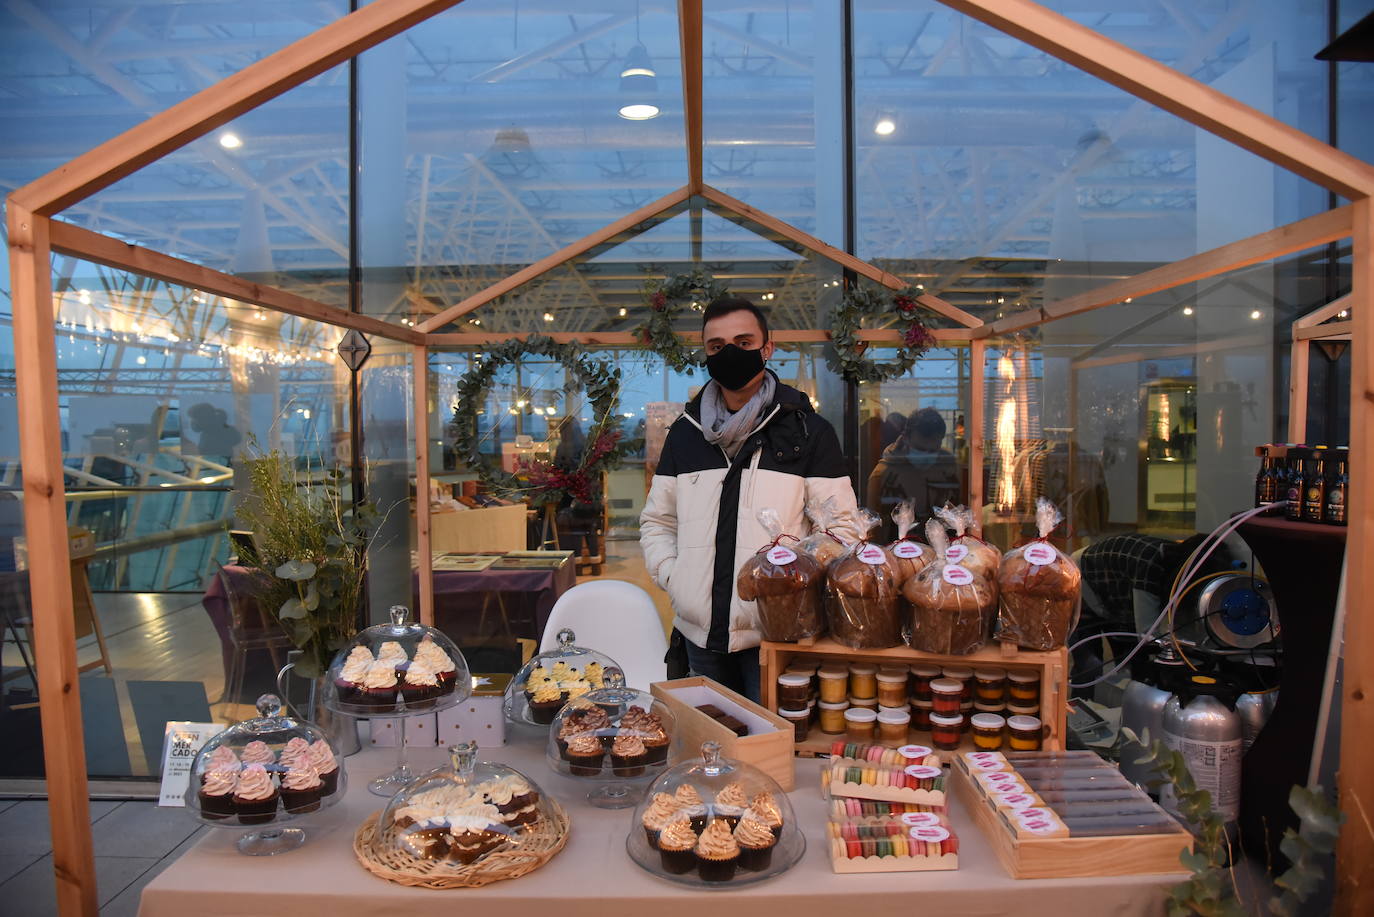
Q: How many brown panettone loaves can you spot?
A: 7